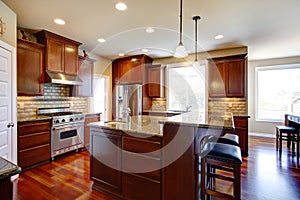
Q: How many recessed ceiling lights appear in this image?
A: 7